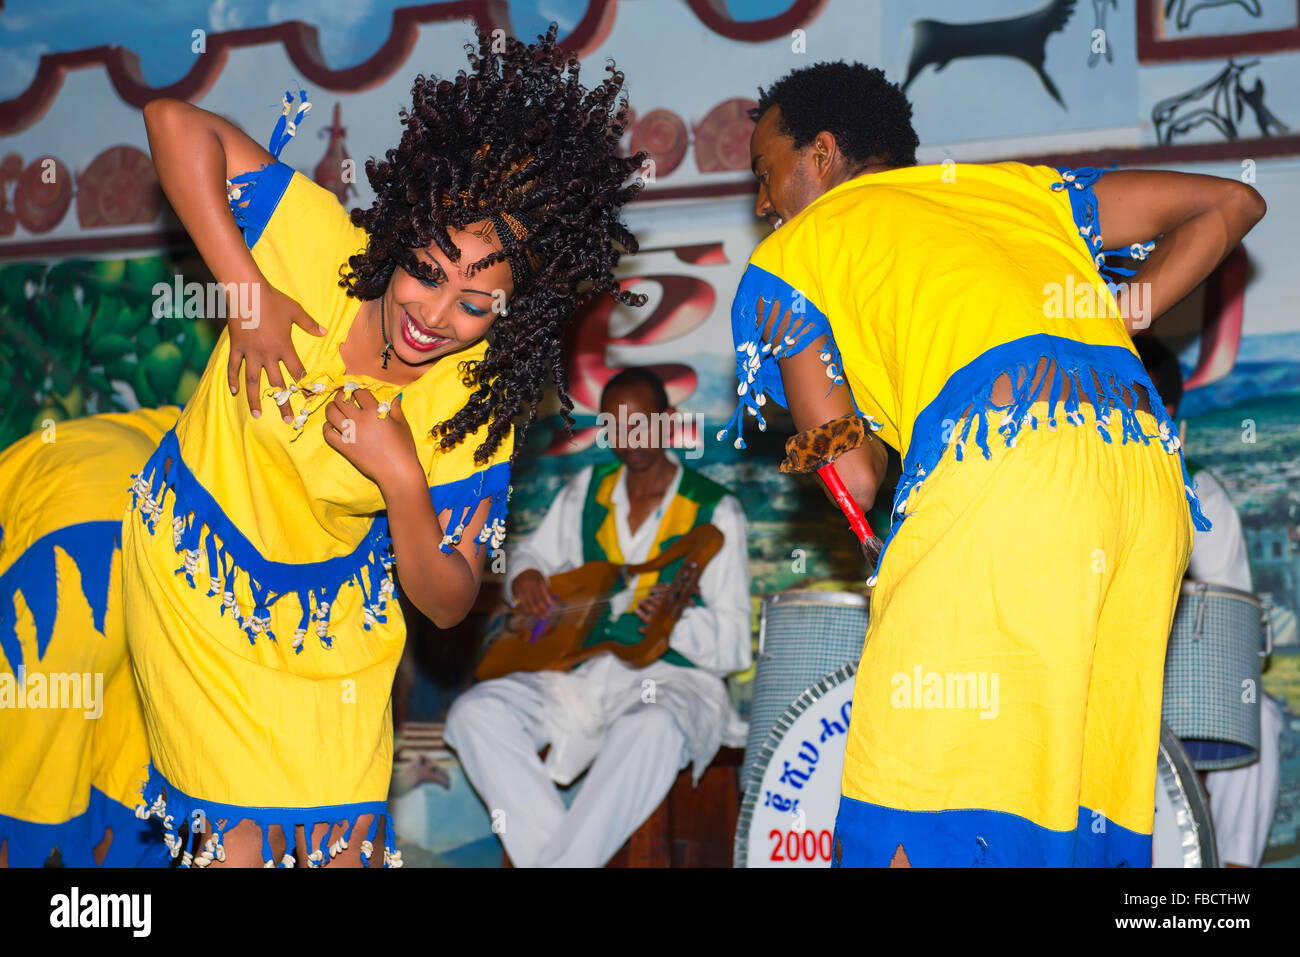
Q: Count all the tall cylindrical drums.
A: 2